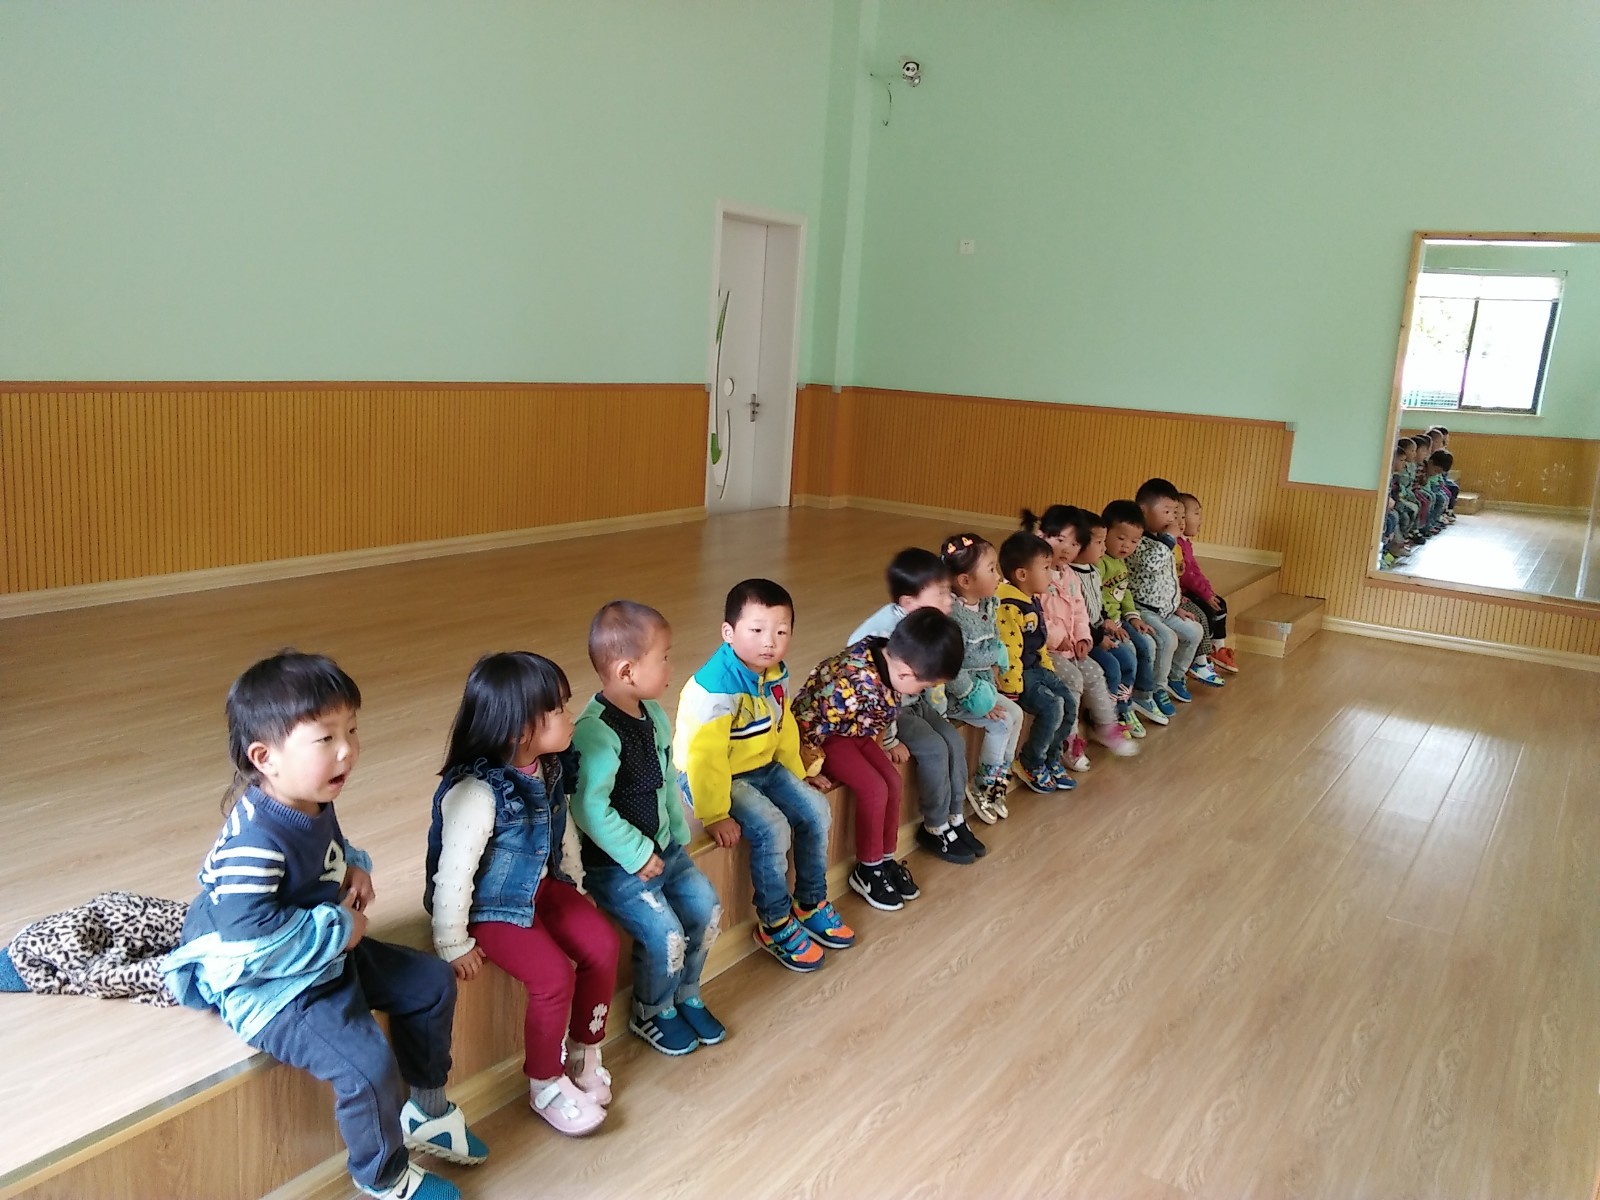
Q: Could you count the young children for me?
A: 14